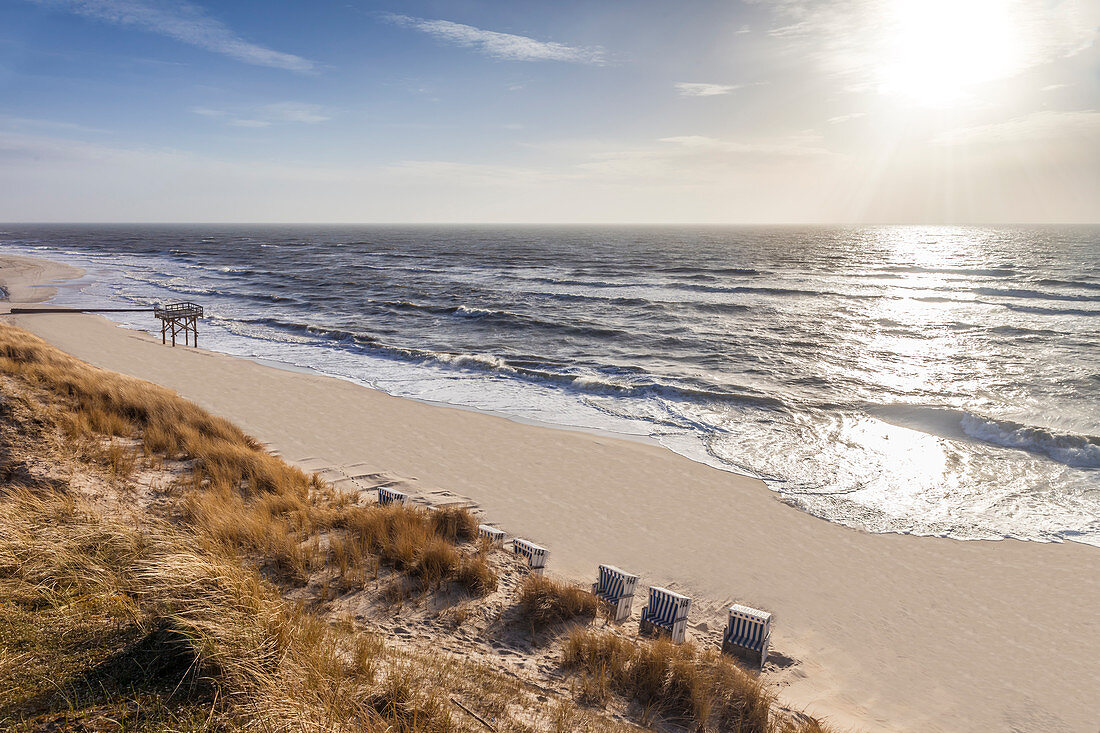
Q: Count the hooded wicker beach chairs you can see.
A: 6